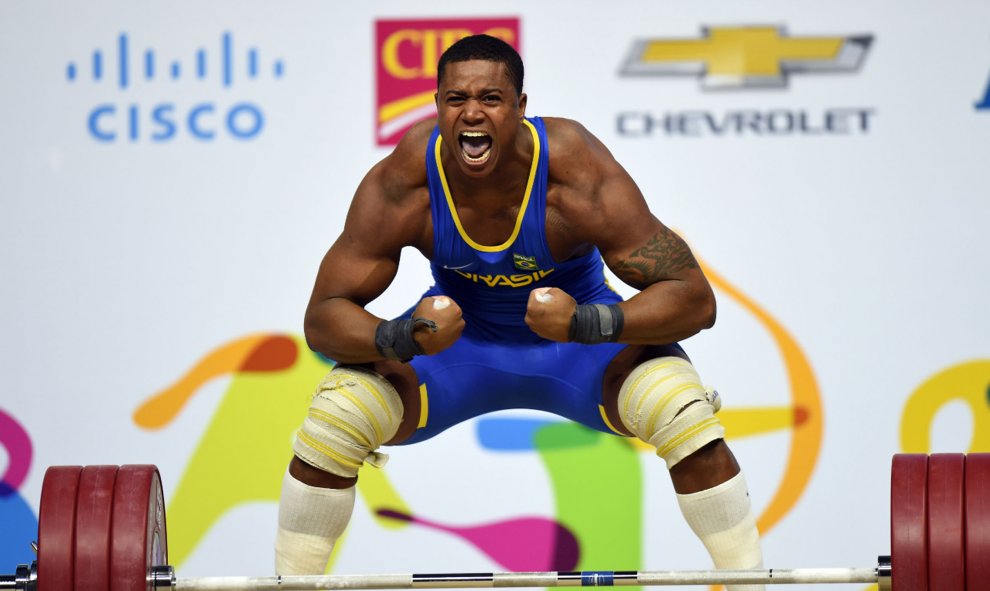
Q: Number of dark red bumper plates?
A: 6